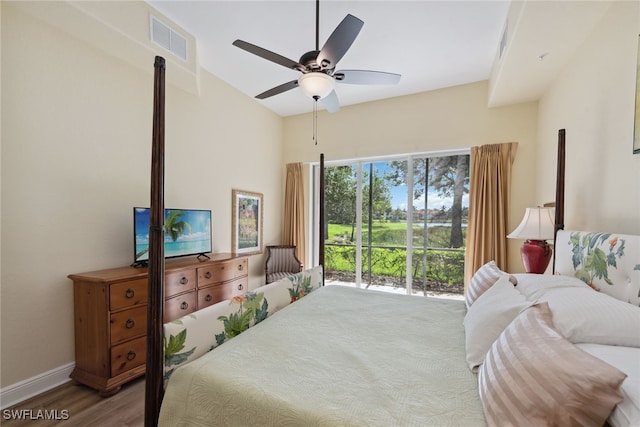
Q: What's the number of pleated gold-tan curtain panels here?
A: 2